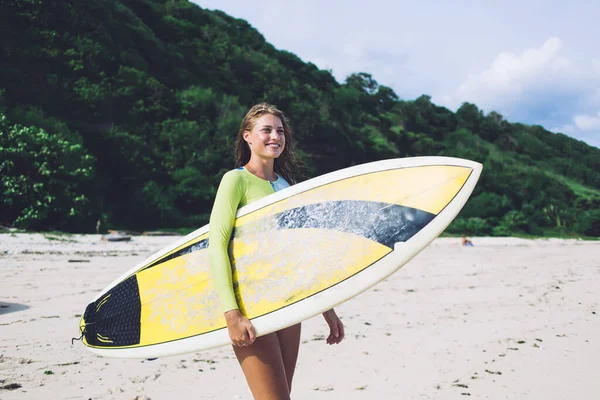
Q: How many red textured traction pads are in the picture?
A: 0